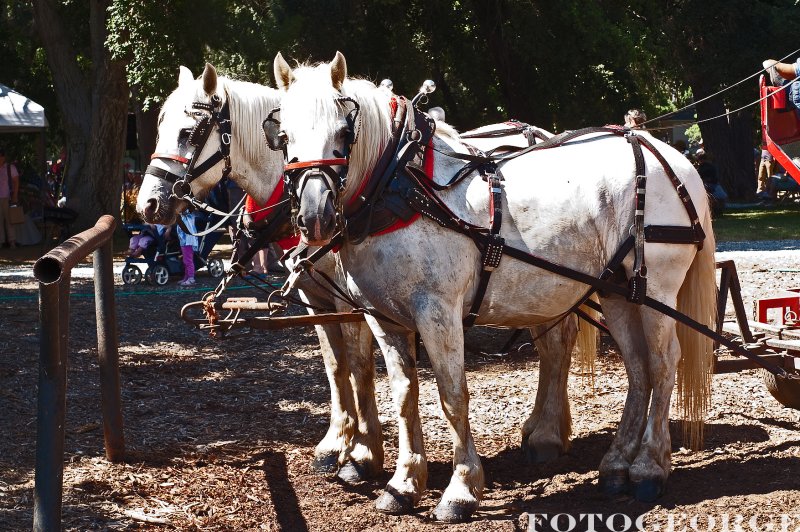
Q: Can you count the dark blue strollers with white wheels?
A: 1